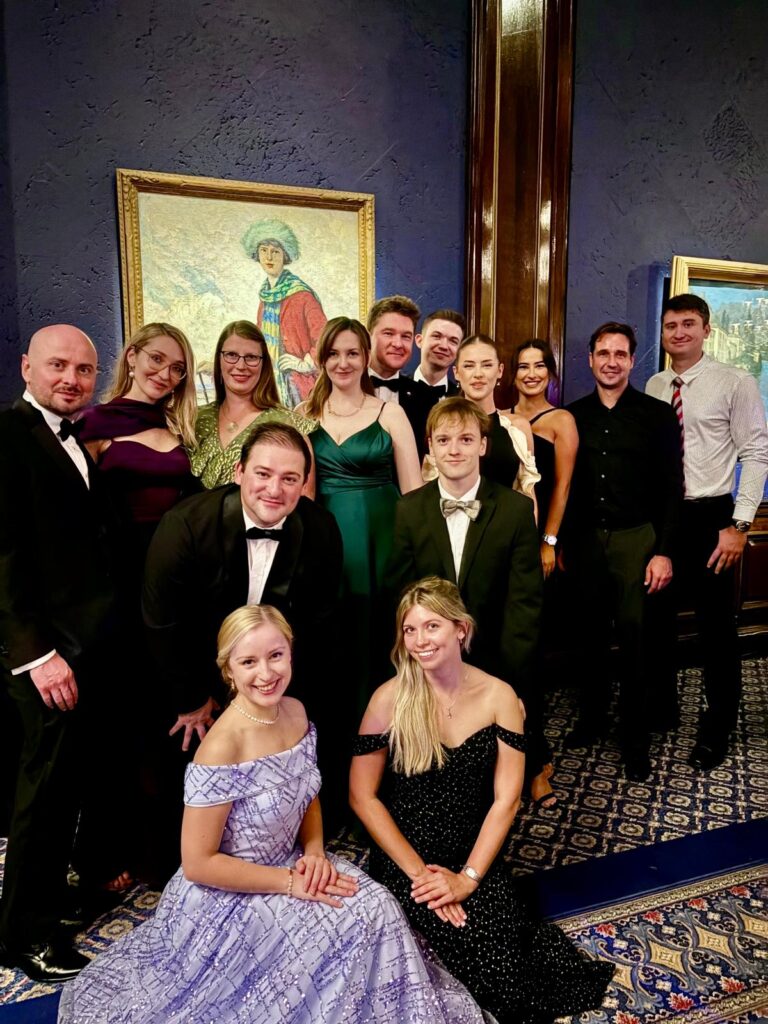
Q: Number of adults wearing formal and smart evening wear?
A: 14